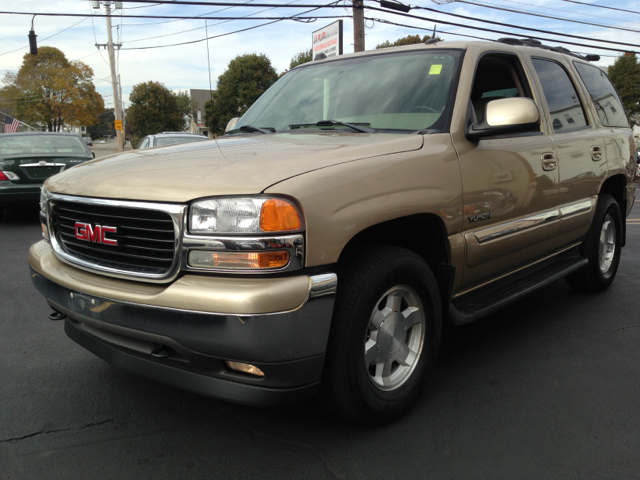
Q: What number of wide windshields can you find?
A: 1